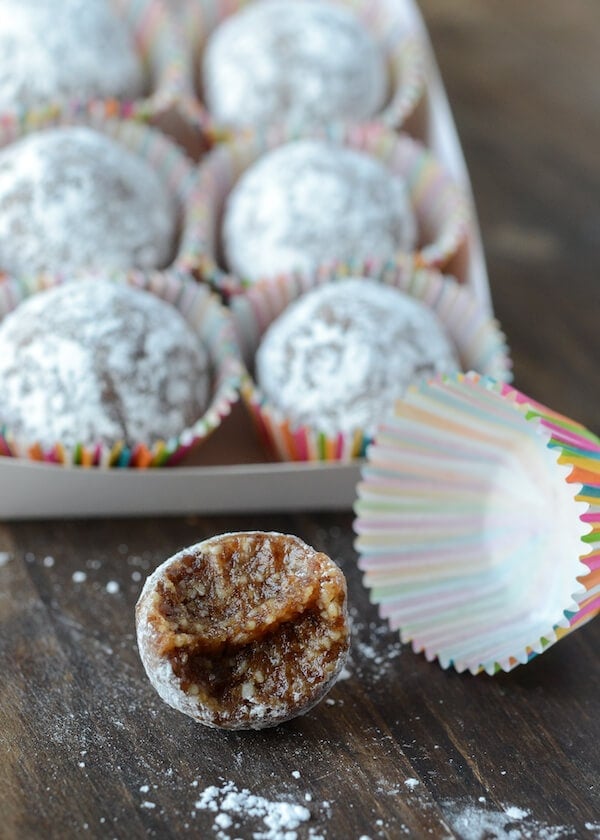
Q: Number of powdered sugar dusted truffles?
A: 7